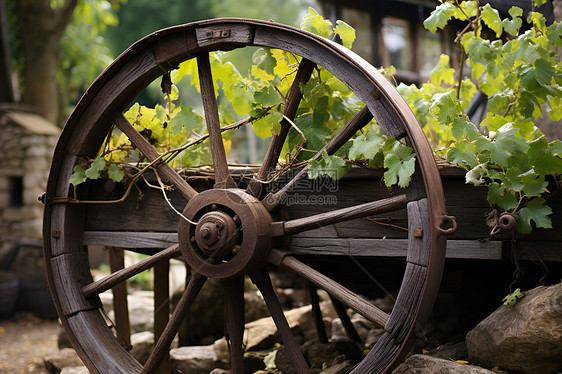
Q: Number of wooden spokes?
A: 10